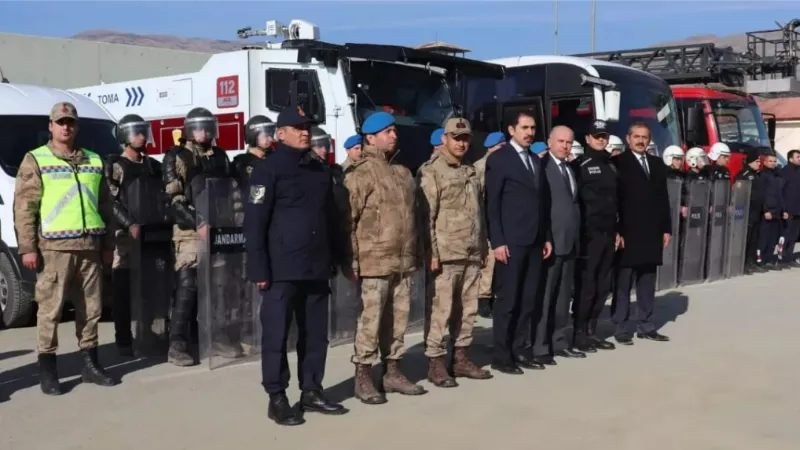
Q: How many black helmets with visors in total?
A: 4